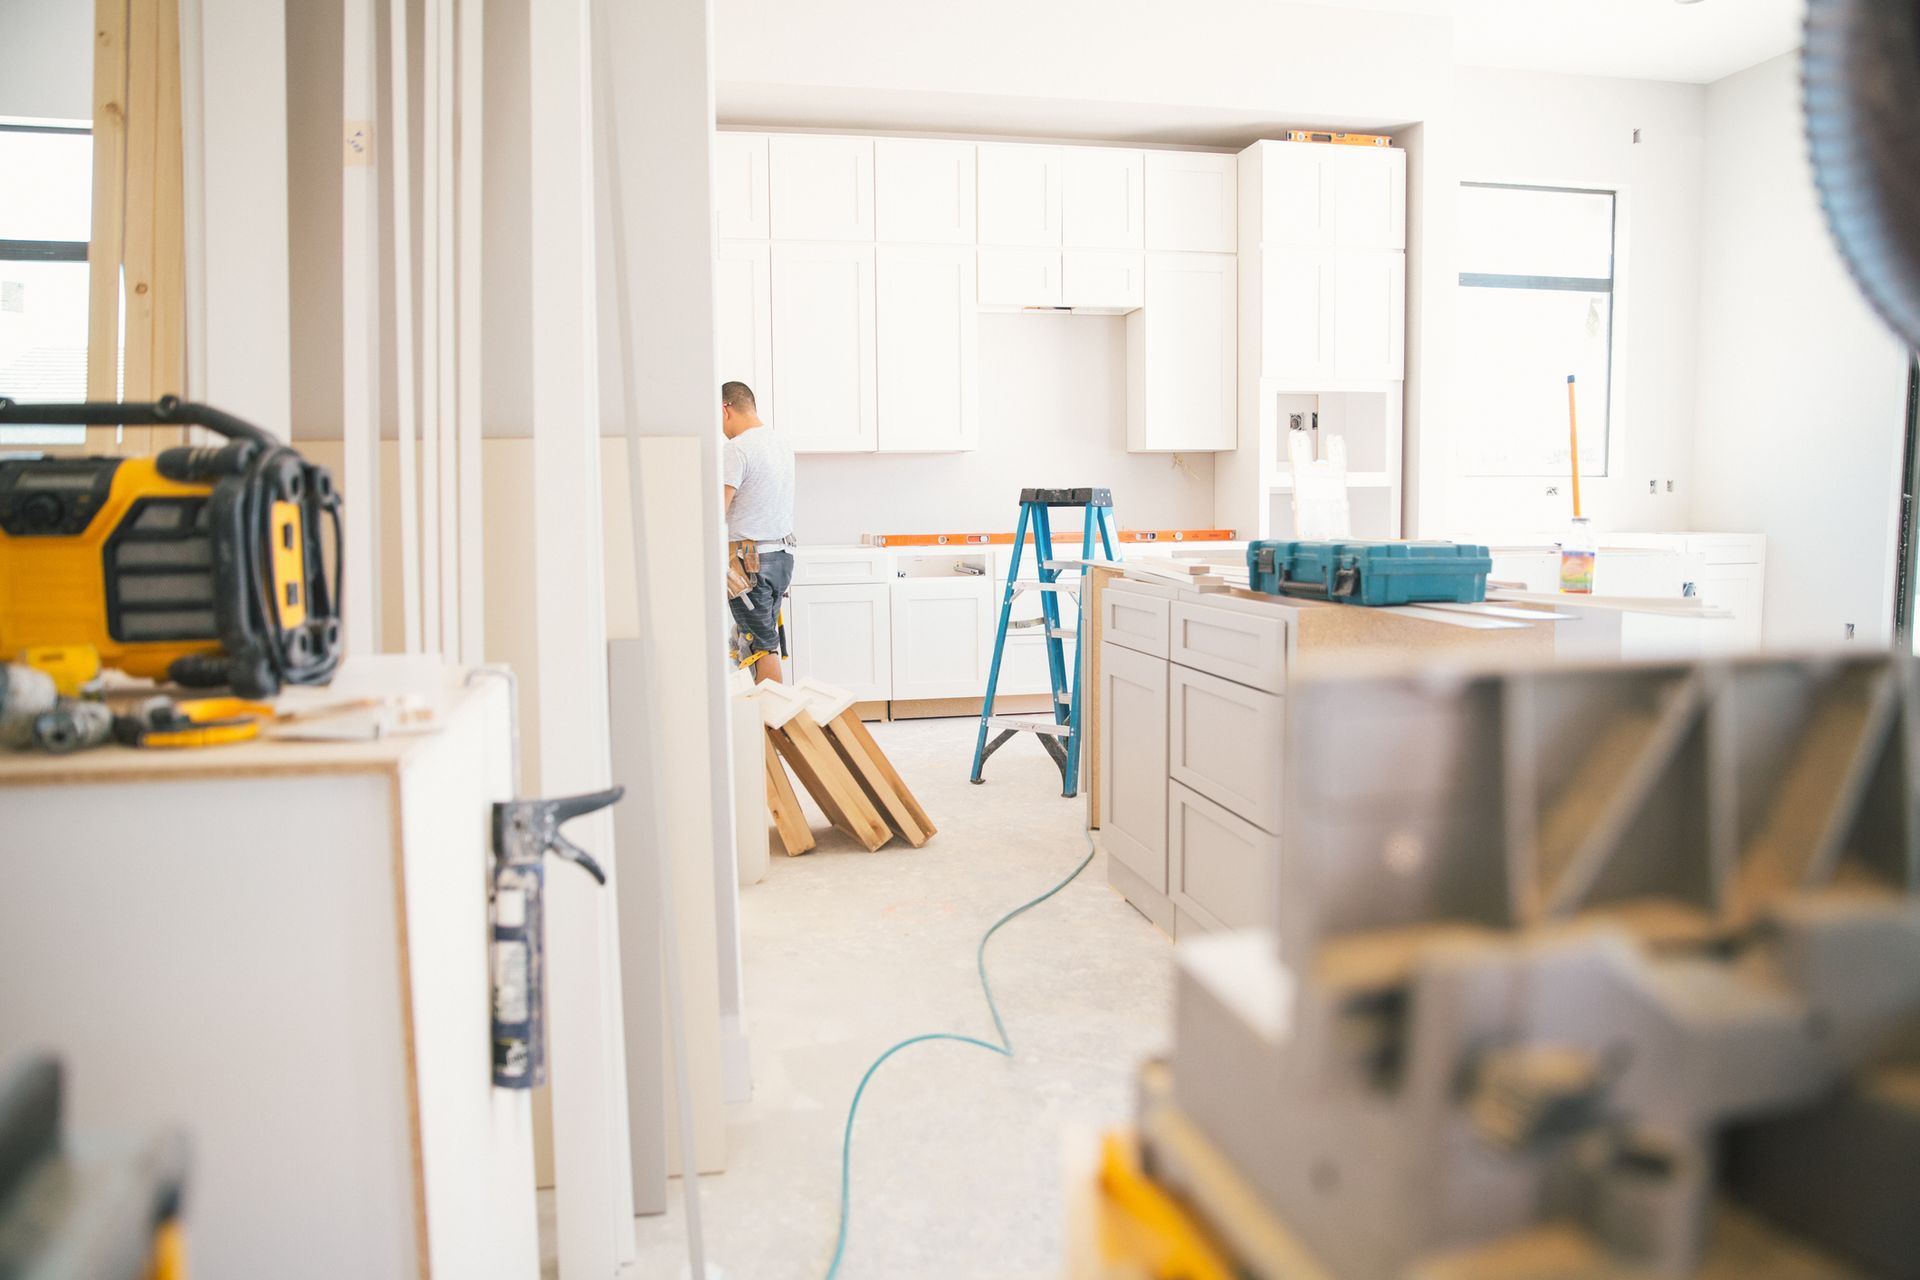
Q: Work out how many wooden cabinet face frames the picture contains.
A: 3